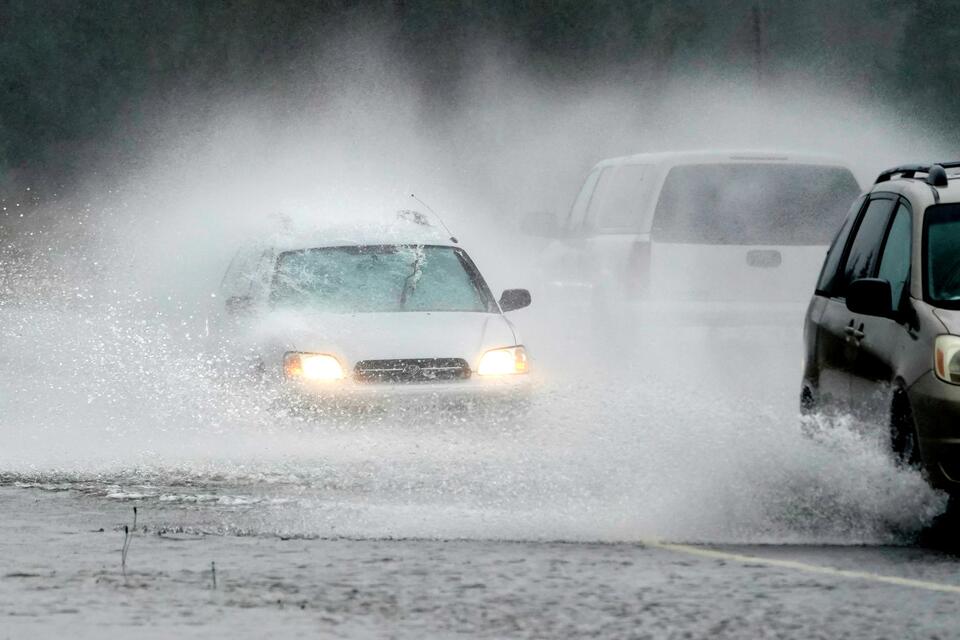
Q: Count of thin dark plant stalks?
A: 3